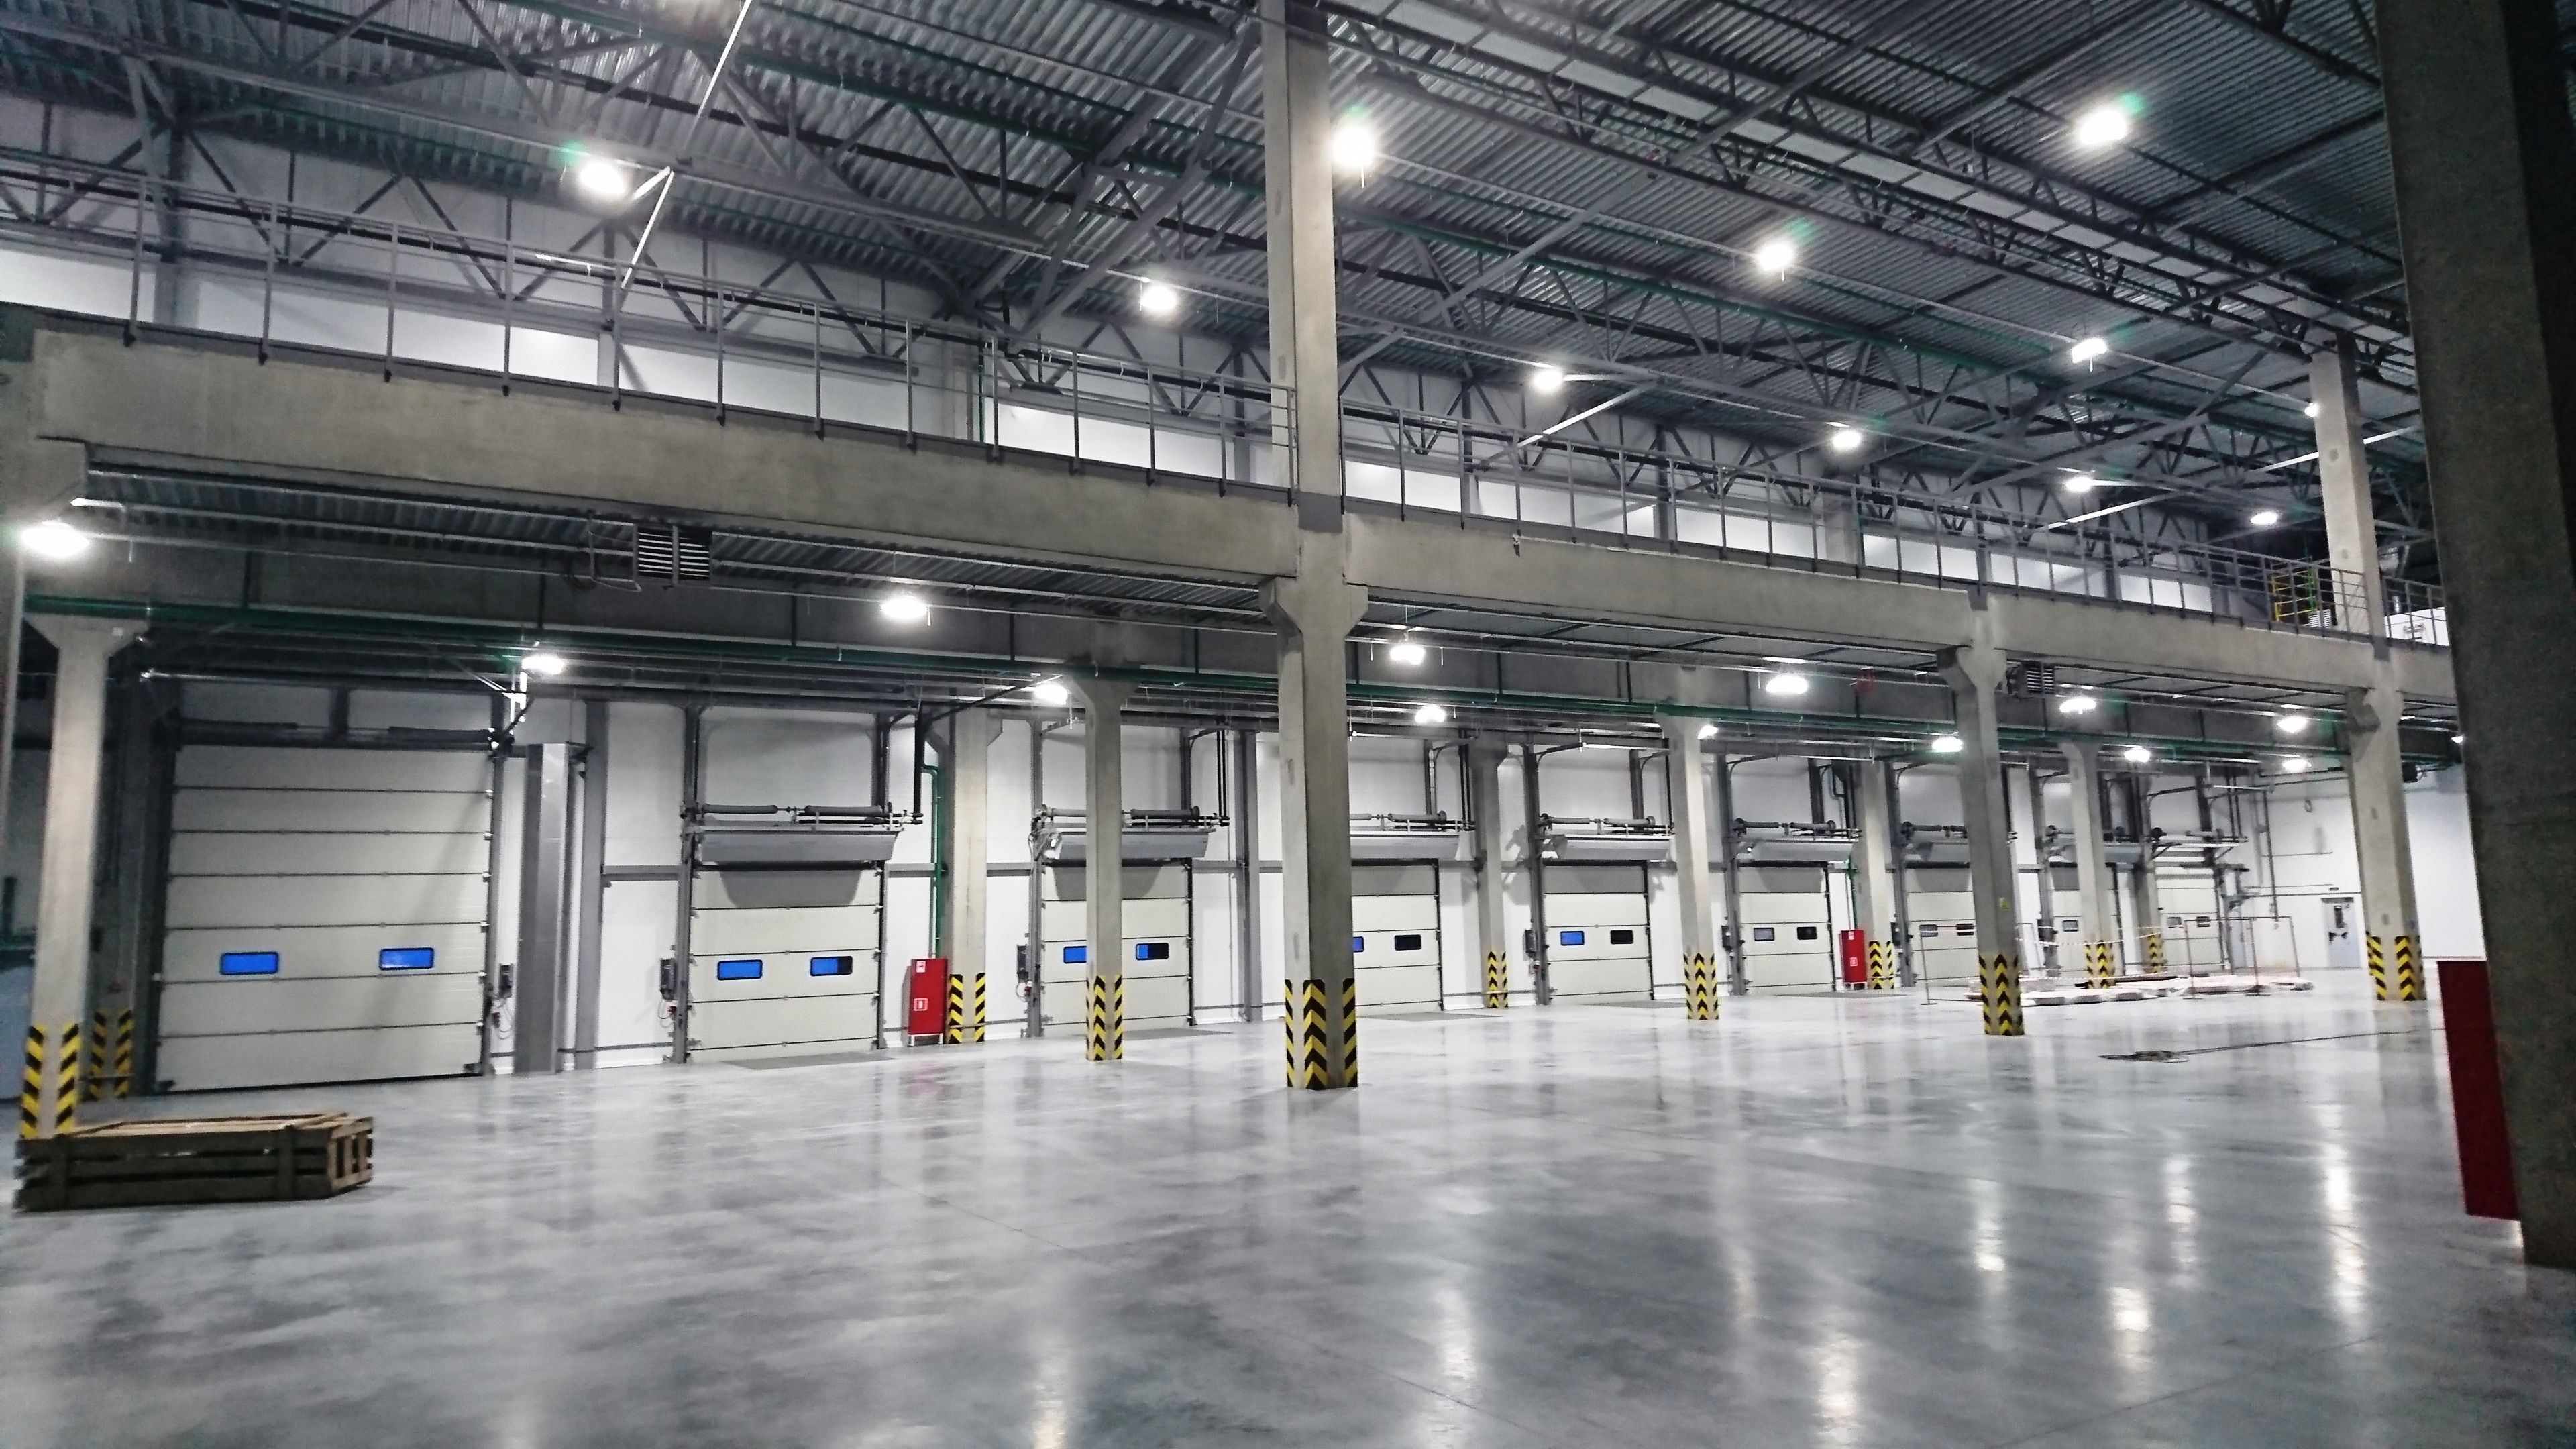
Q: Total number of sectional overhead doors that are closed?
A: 9